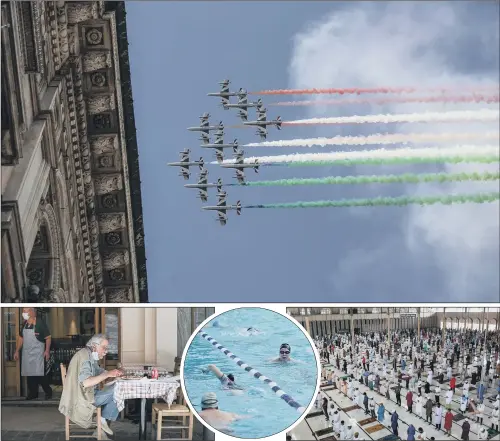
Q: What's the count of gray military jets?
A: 9